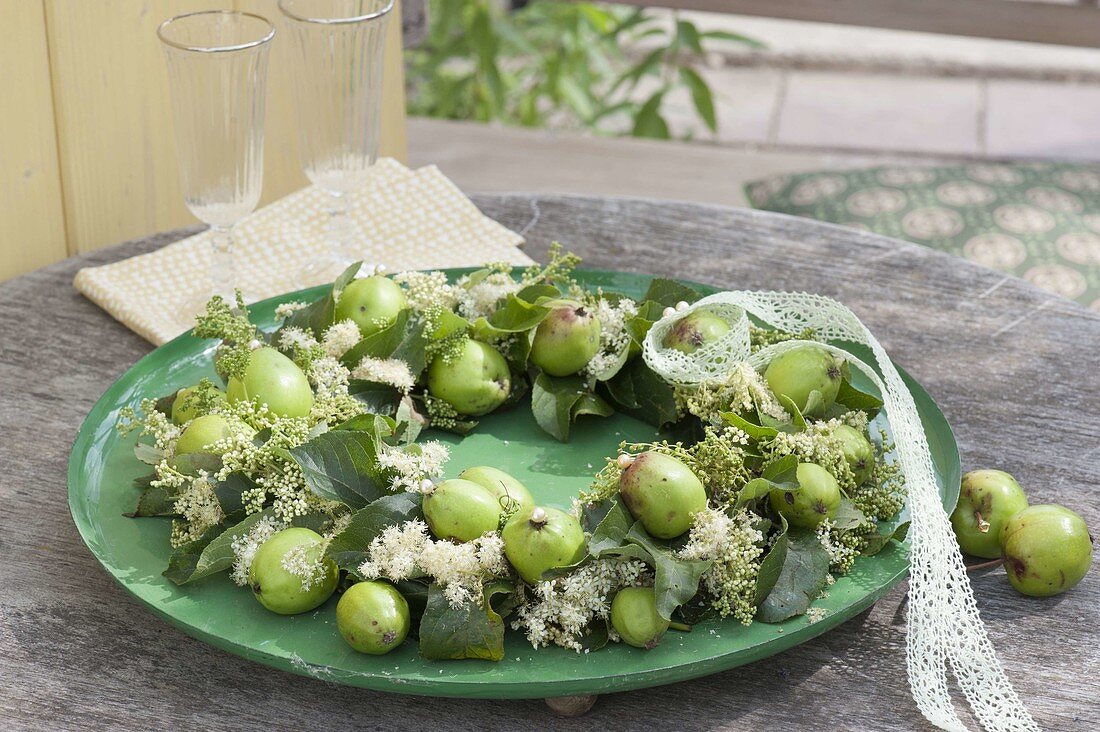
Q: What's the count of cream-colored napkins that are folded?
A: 1